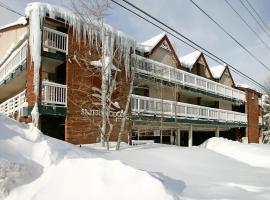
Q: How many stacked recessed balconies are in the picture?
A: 2